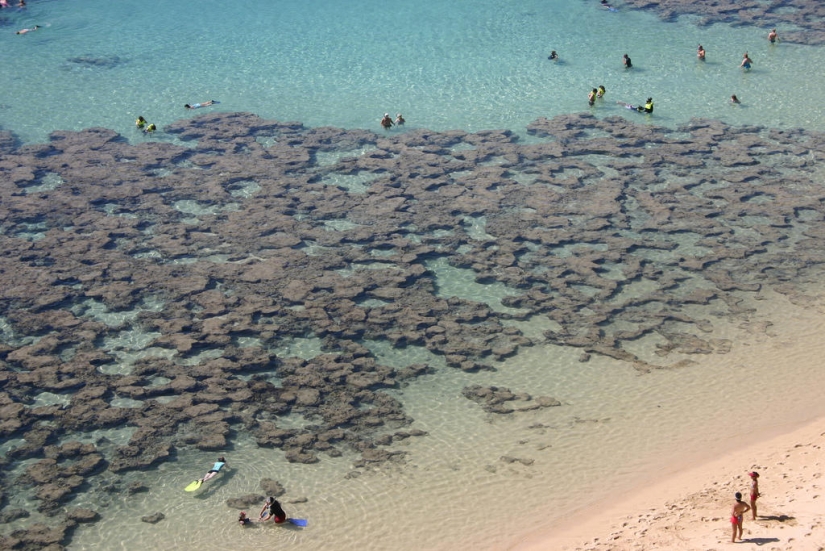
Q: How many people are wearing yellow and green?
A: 5